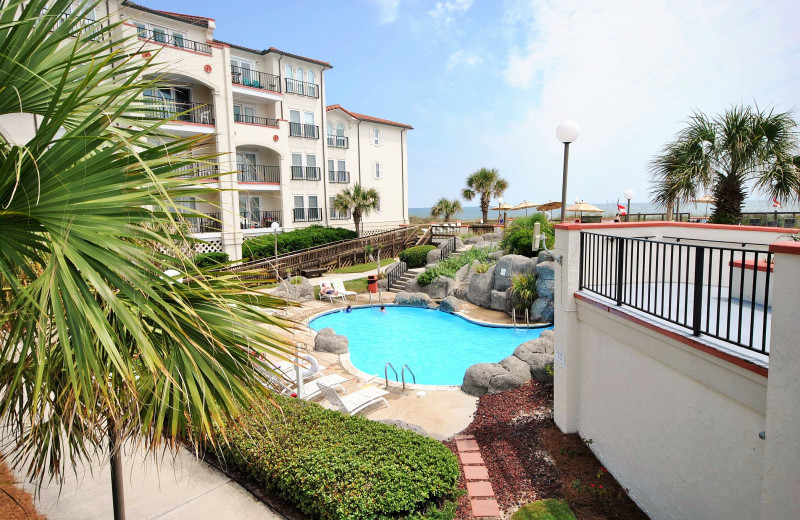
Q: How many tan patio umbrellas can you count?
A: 5